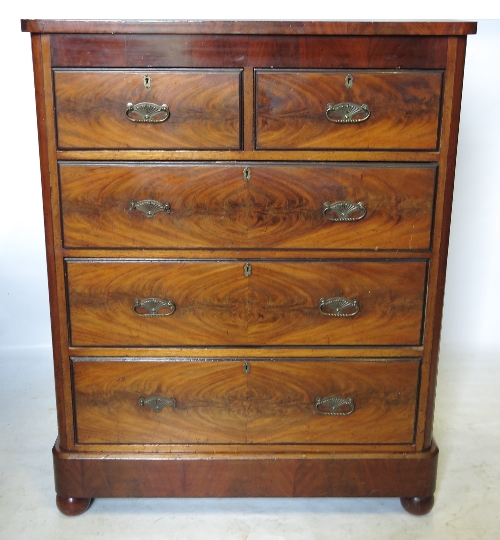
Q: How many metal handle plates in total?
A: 8